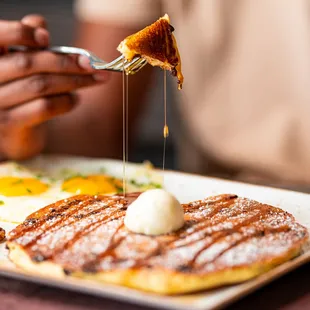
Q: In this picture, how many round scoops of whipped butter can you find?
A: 1